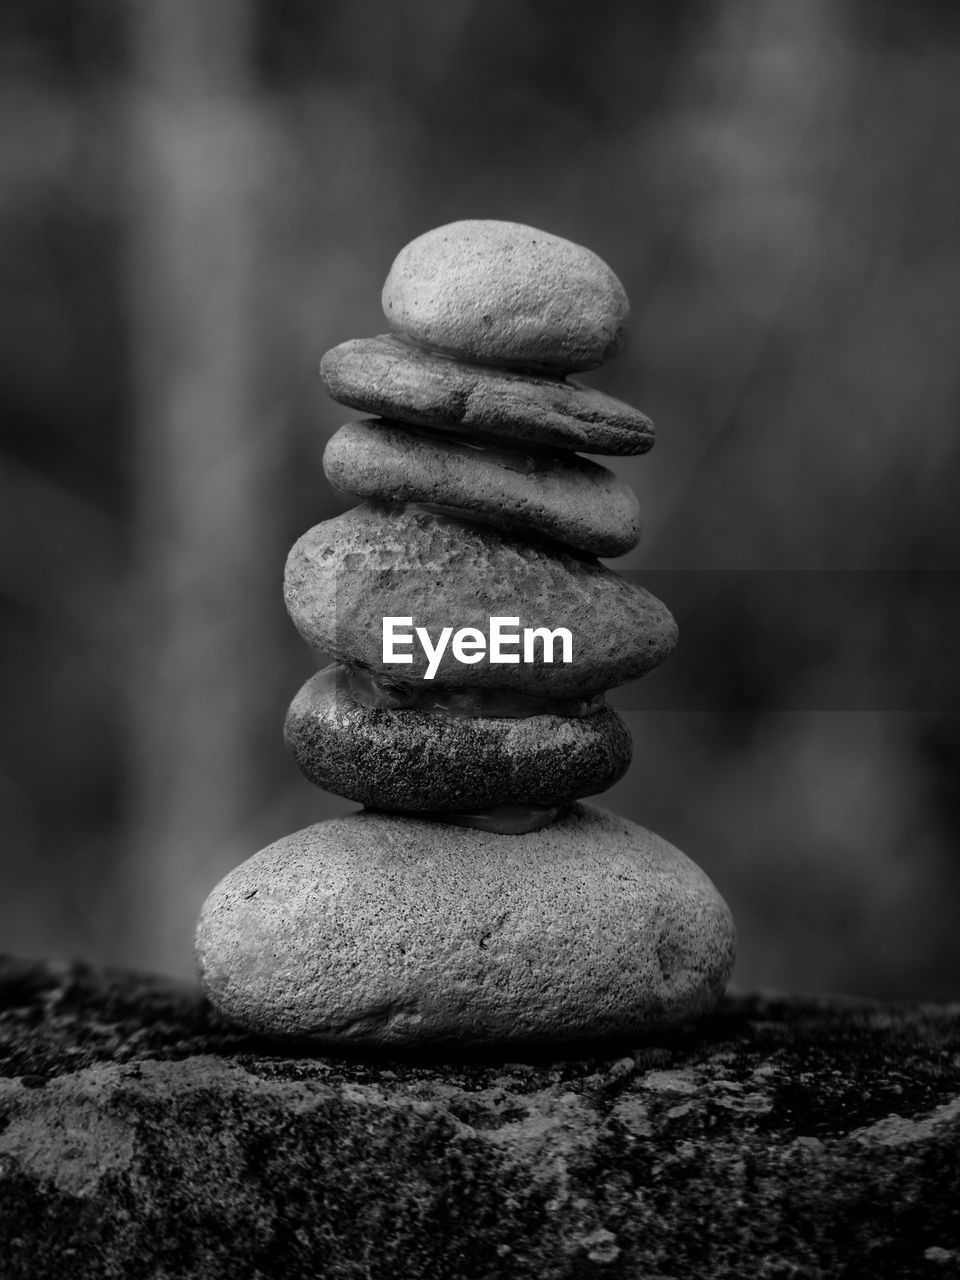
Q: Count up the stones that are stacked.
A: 6